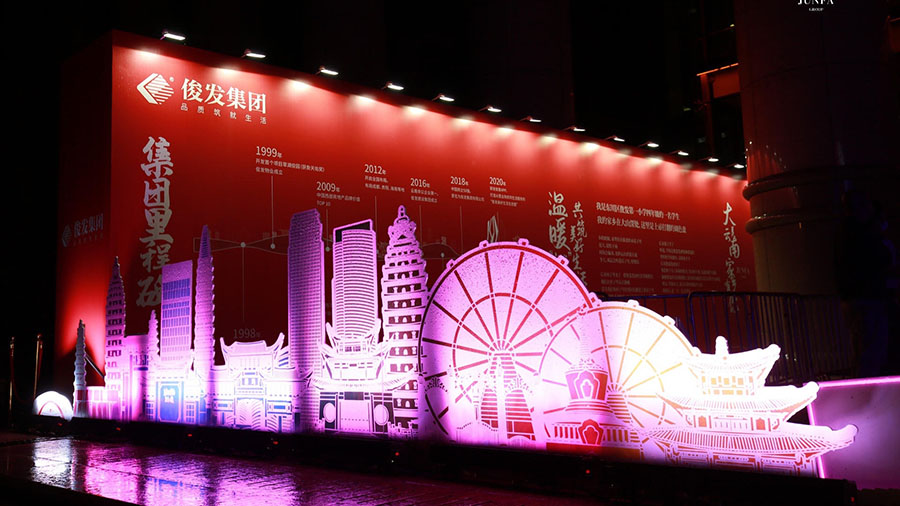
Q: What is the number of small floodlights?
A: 13